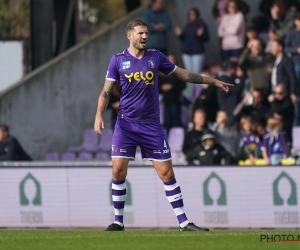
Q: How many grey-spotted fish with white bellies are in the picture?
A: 0